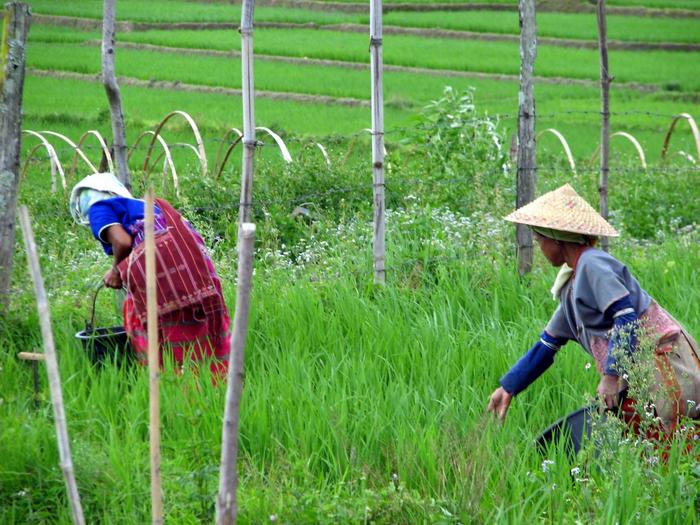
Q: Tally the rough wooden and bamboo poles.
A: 9